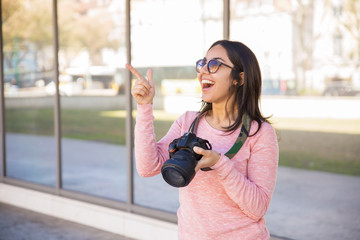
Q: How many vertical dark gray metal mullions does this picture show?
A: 4